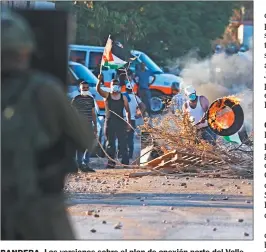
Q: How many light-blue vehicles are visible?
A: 2